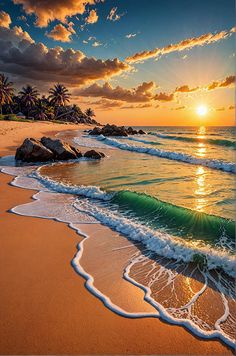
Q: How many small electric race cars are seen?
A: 0